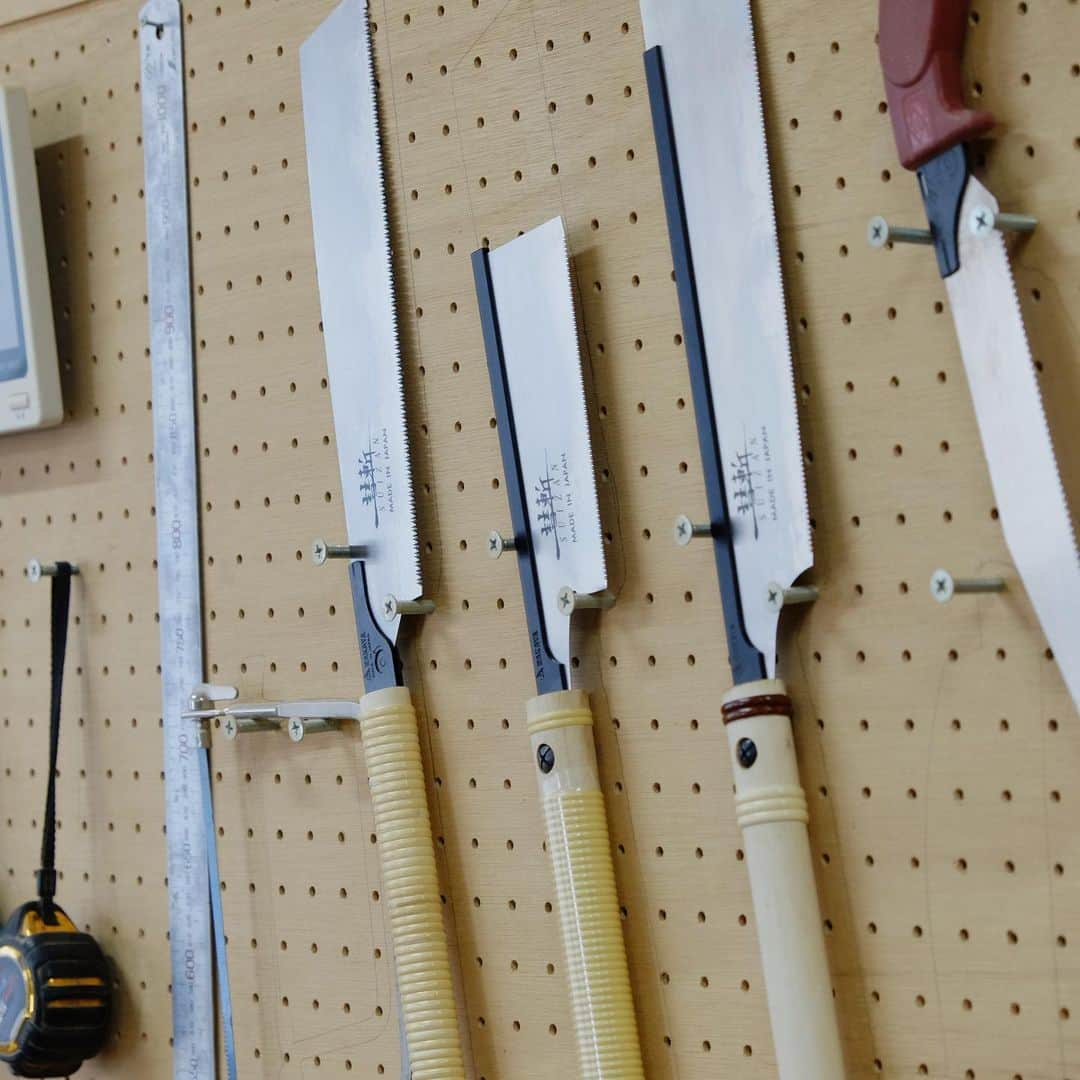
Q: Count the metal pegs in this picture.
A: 12